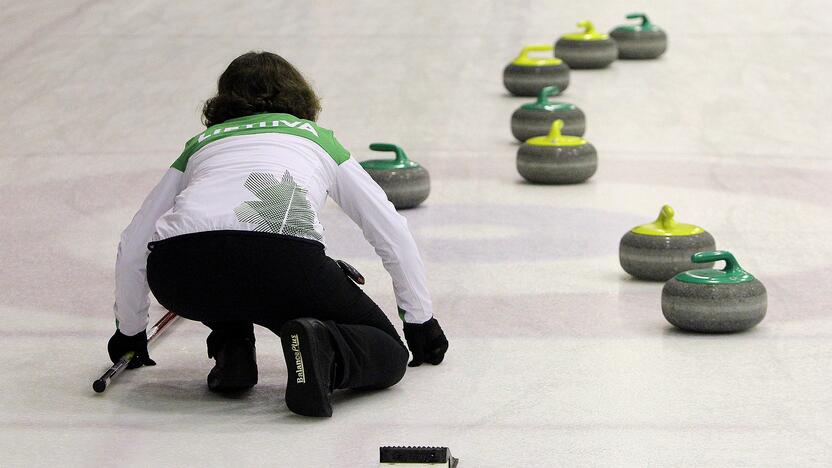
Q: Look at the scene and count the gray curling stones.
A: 8